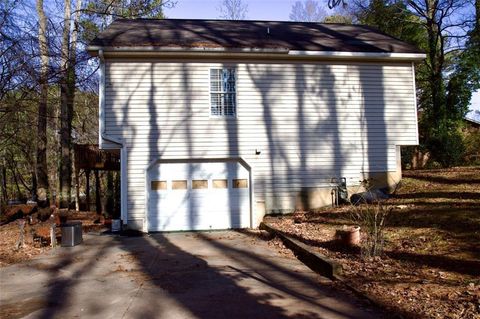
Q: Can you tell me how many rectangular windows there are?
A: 6